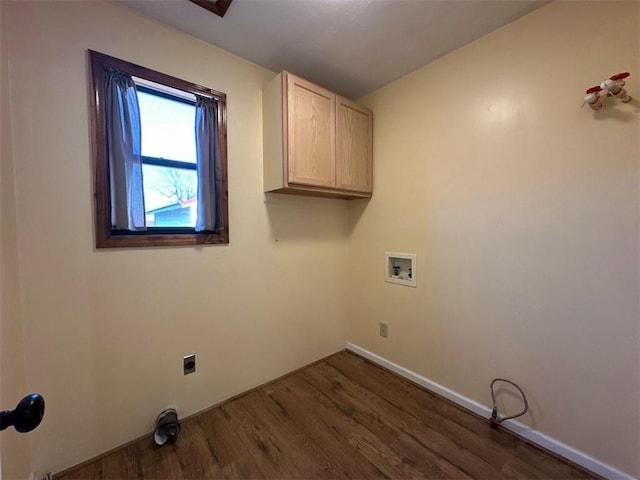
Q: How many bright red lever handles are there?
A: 2